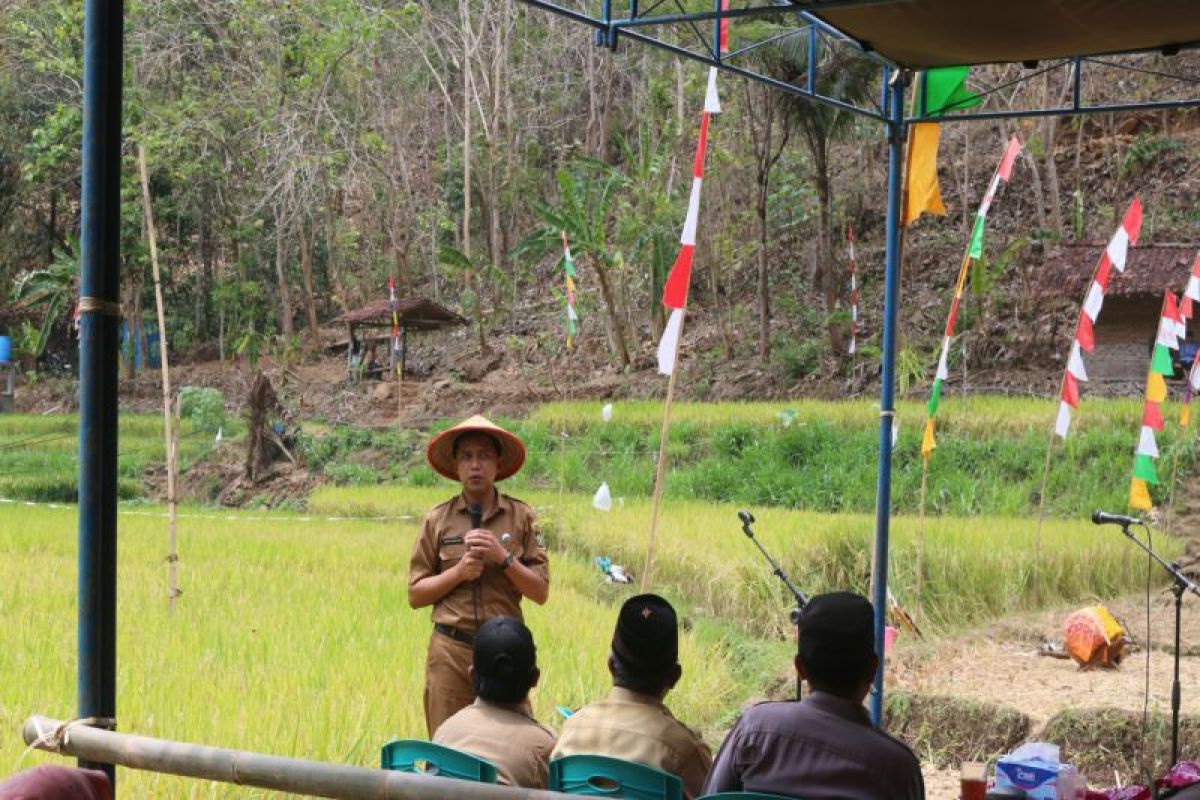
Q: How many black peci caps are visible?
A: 2